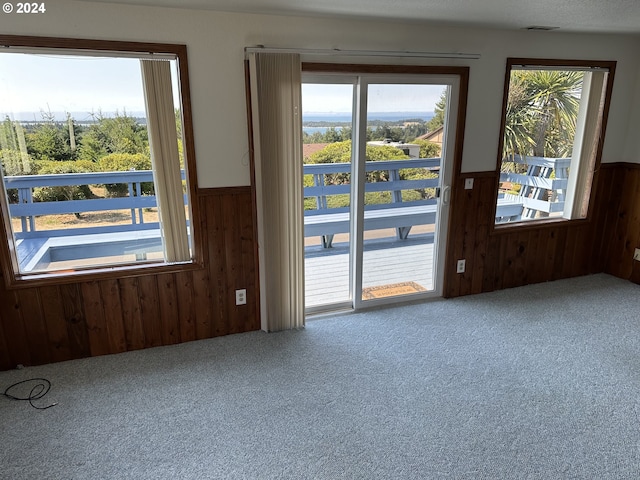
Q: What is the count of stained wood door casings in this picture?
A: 1